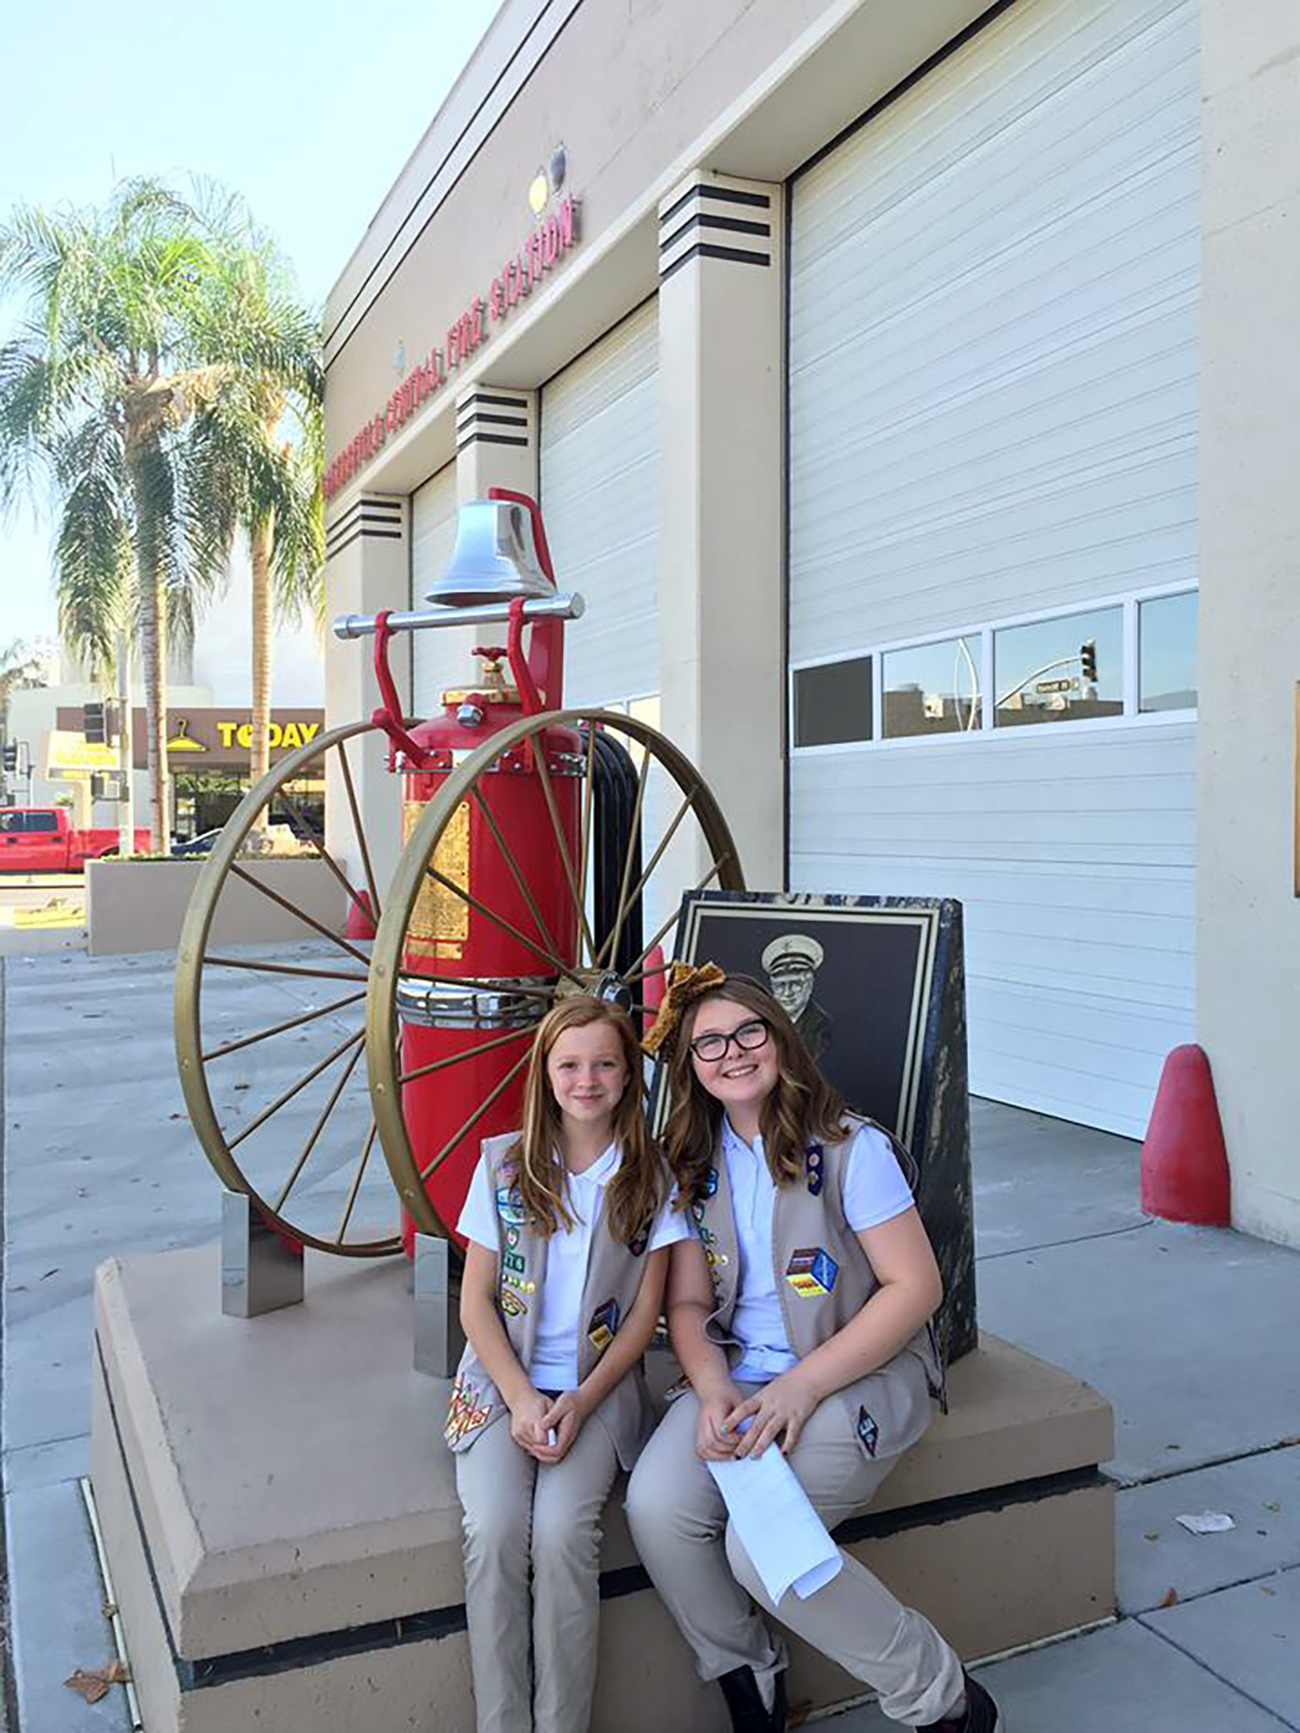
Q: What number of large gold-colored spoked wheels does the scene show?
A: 2